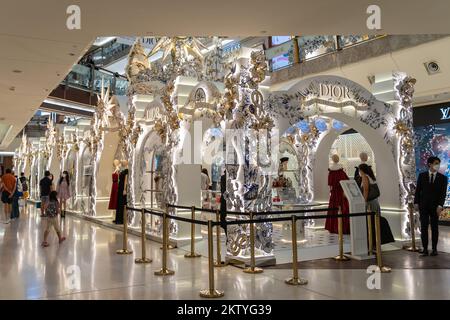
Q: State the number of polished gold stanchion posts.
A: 13